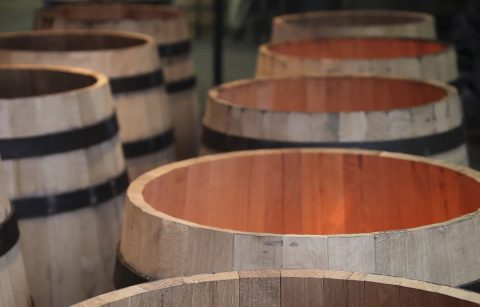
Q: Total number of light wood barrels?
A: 9